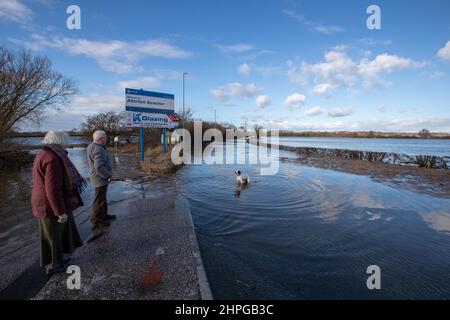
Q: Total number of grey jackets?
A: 1